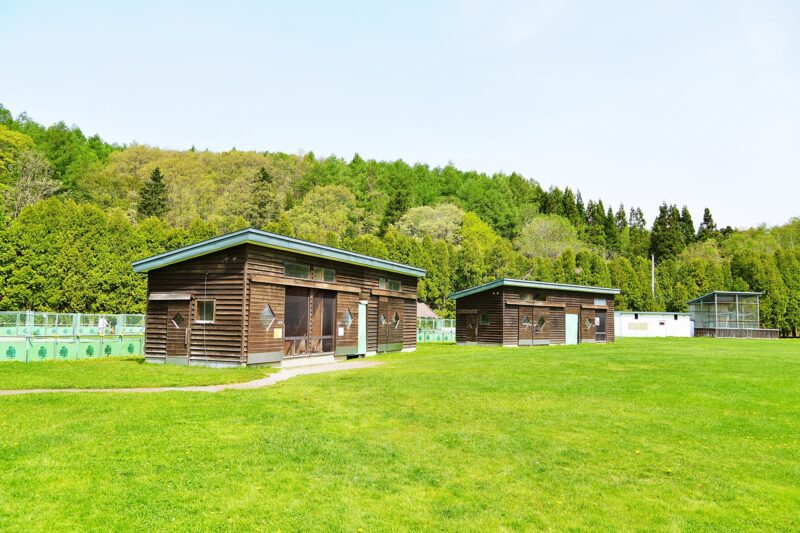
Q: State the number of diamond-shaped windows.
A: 9